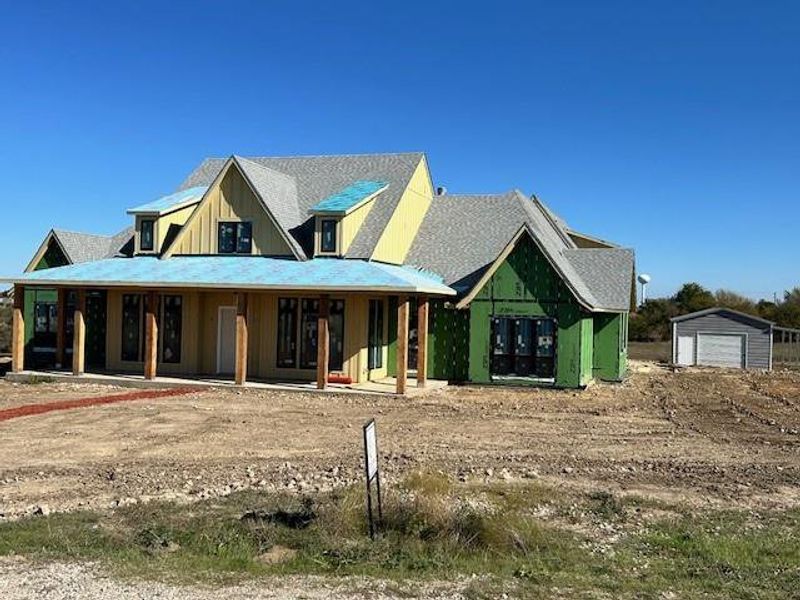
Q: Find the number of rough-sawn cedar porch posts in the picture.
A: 8